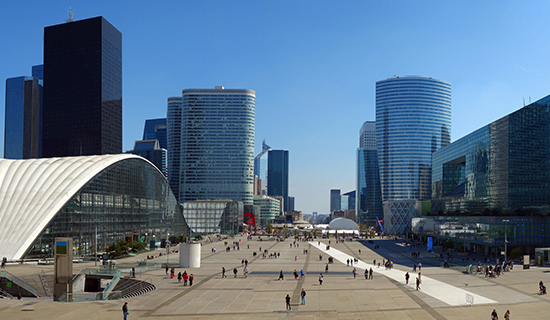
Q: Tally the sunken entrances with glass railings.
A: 2